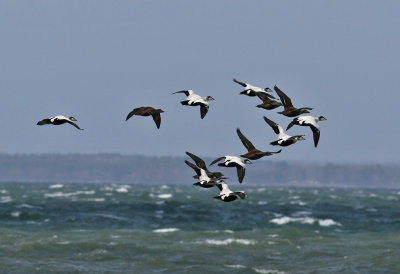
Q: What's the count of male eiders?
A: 8